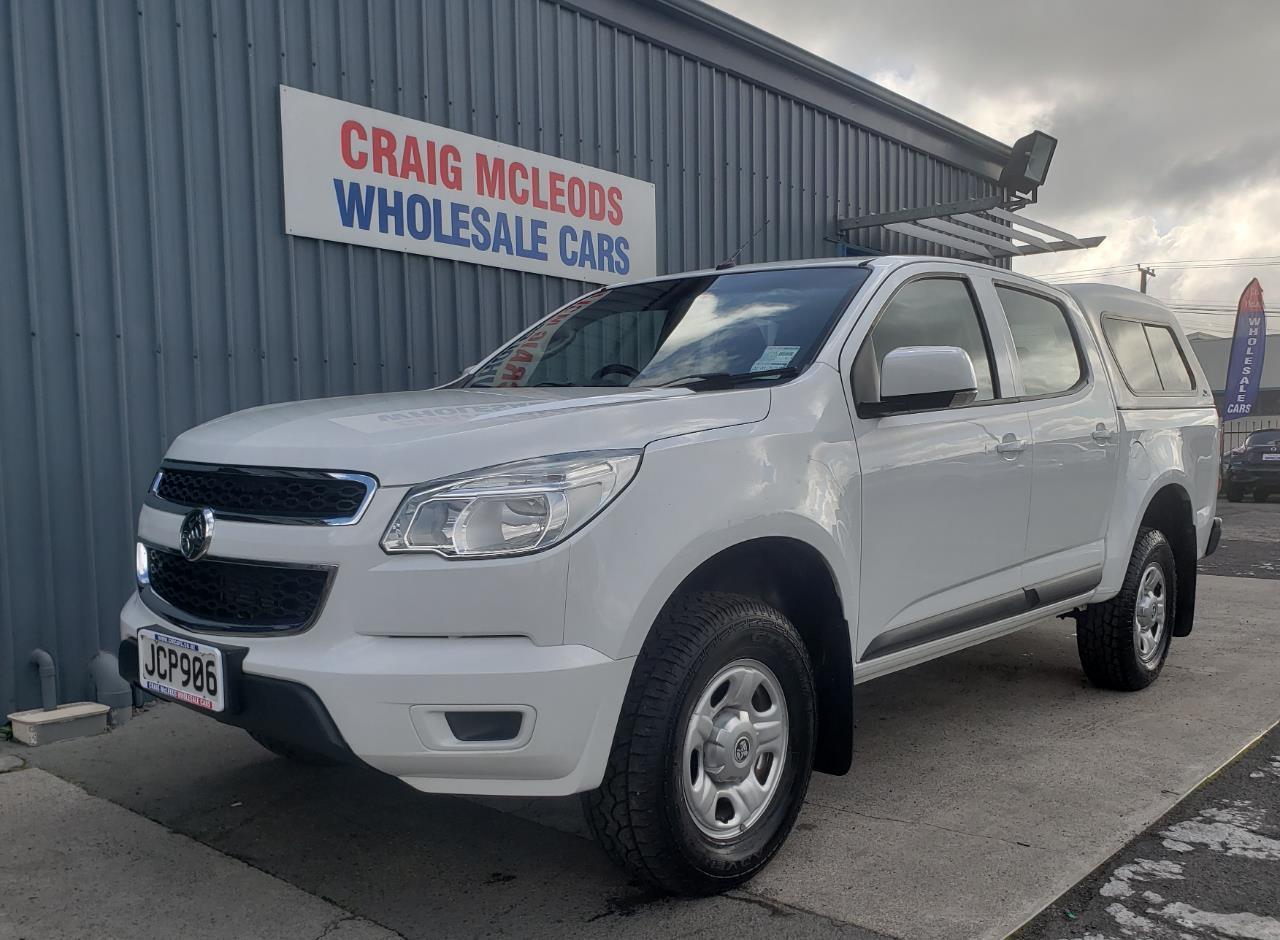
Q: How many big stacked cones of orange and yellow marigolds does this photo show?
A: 0